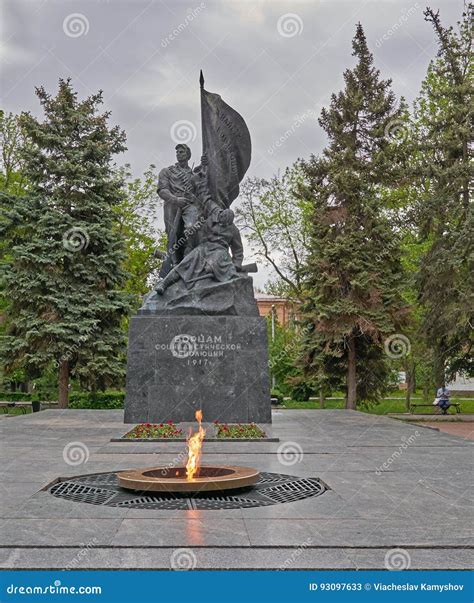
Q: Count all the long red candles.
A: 0